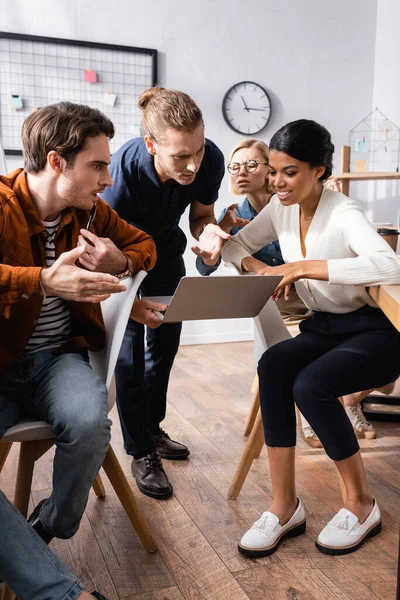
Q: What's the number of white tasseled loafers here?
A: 2